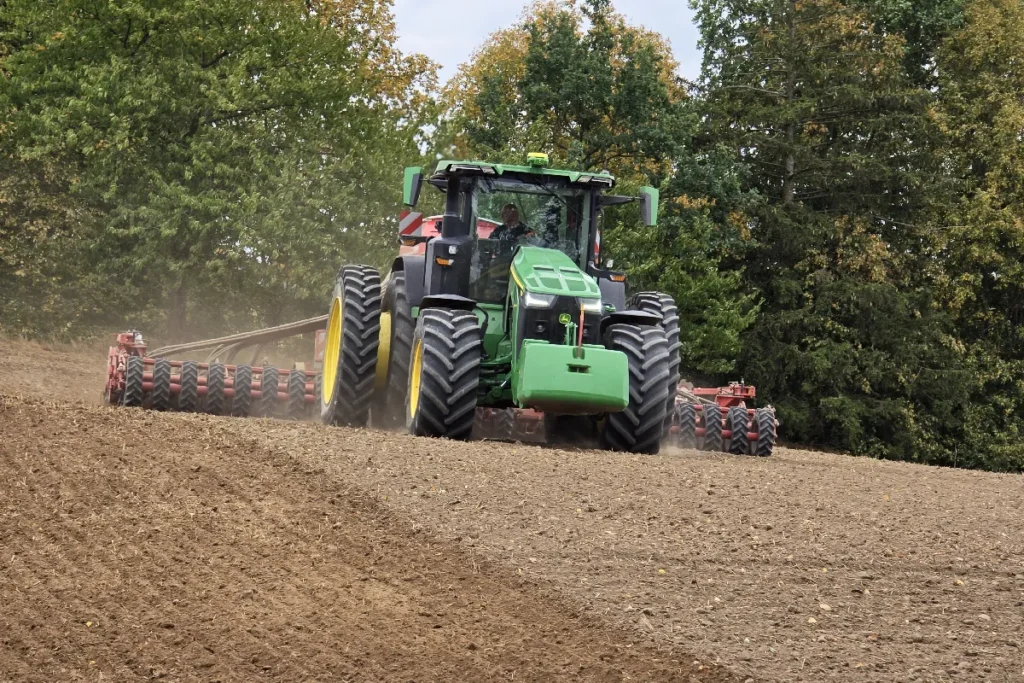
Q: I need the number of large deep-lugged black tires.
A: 5